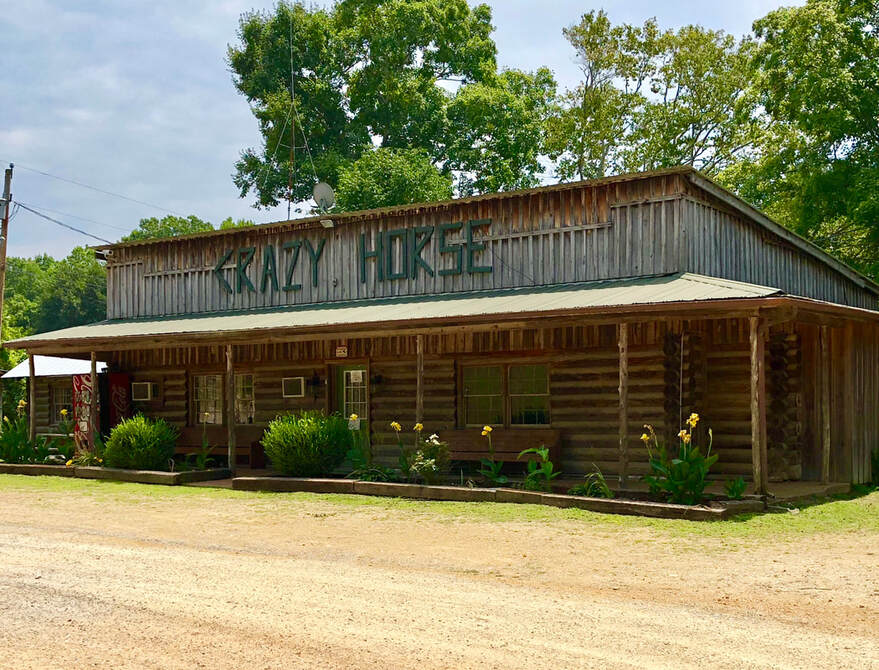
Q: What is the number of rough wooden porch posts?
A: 7